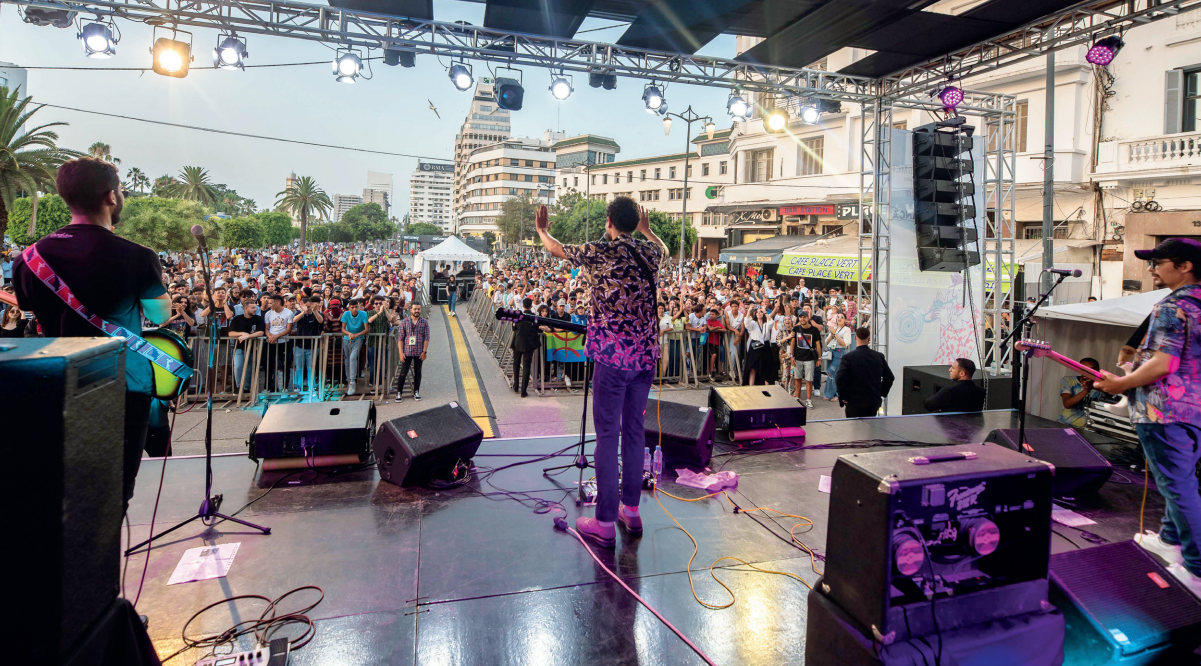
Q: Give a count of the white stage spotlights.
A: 8